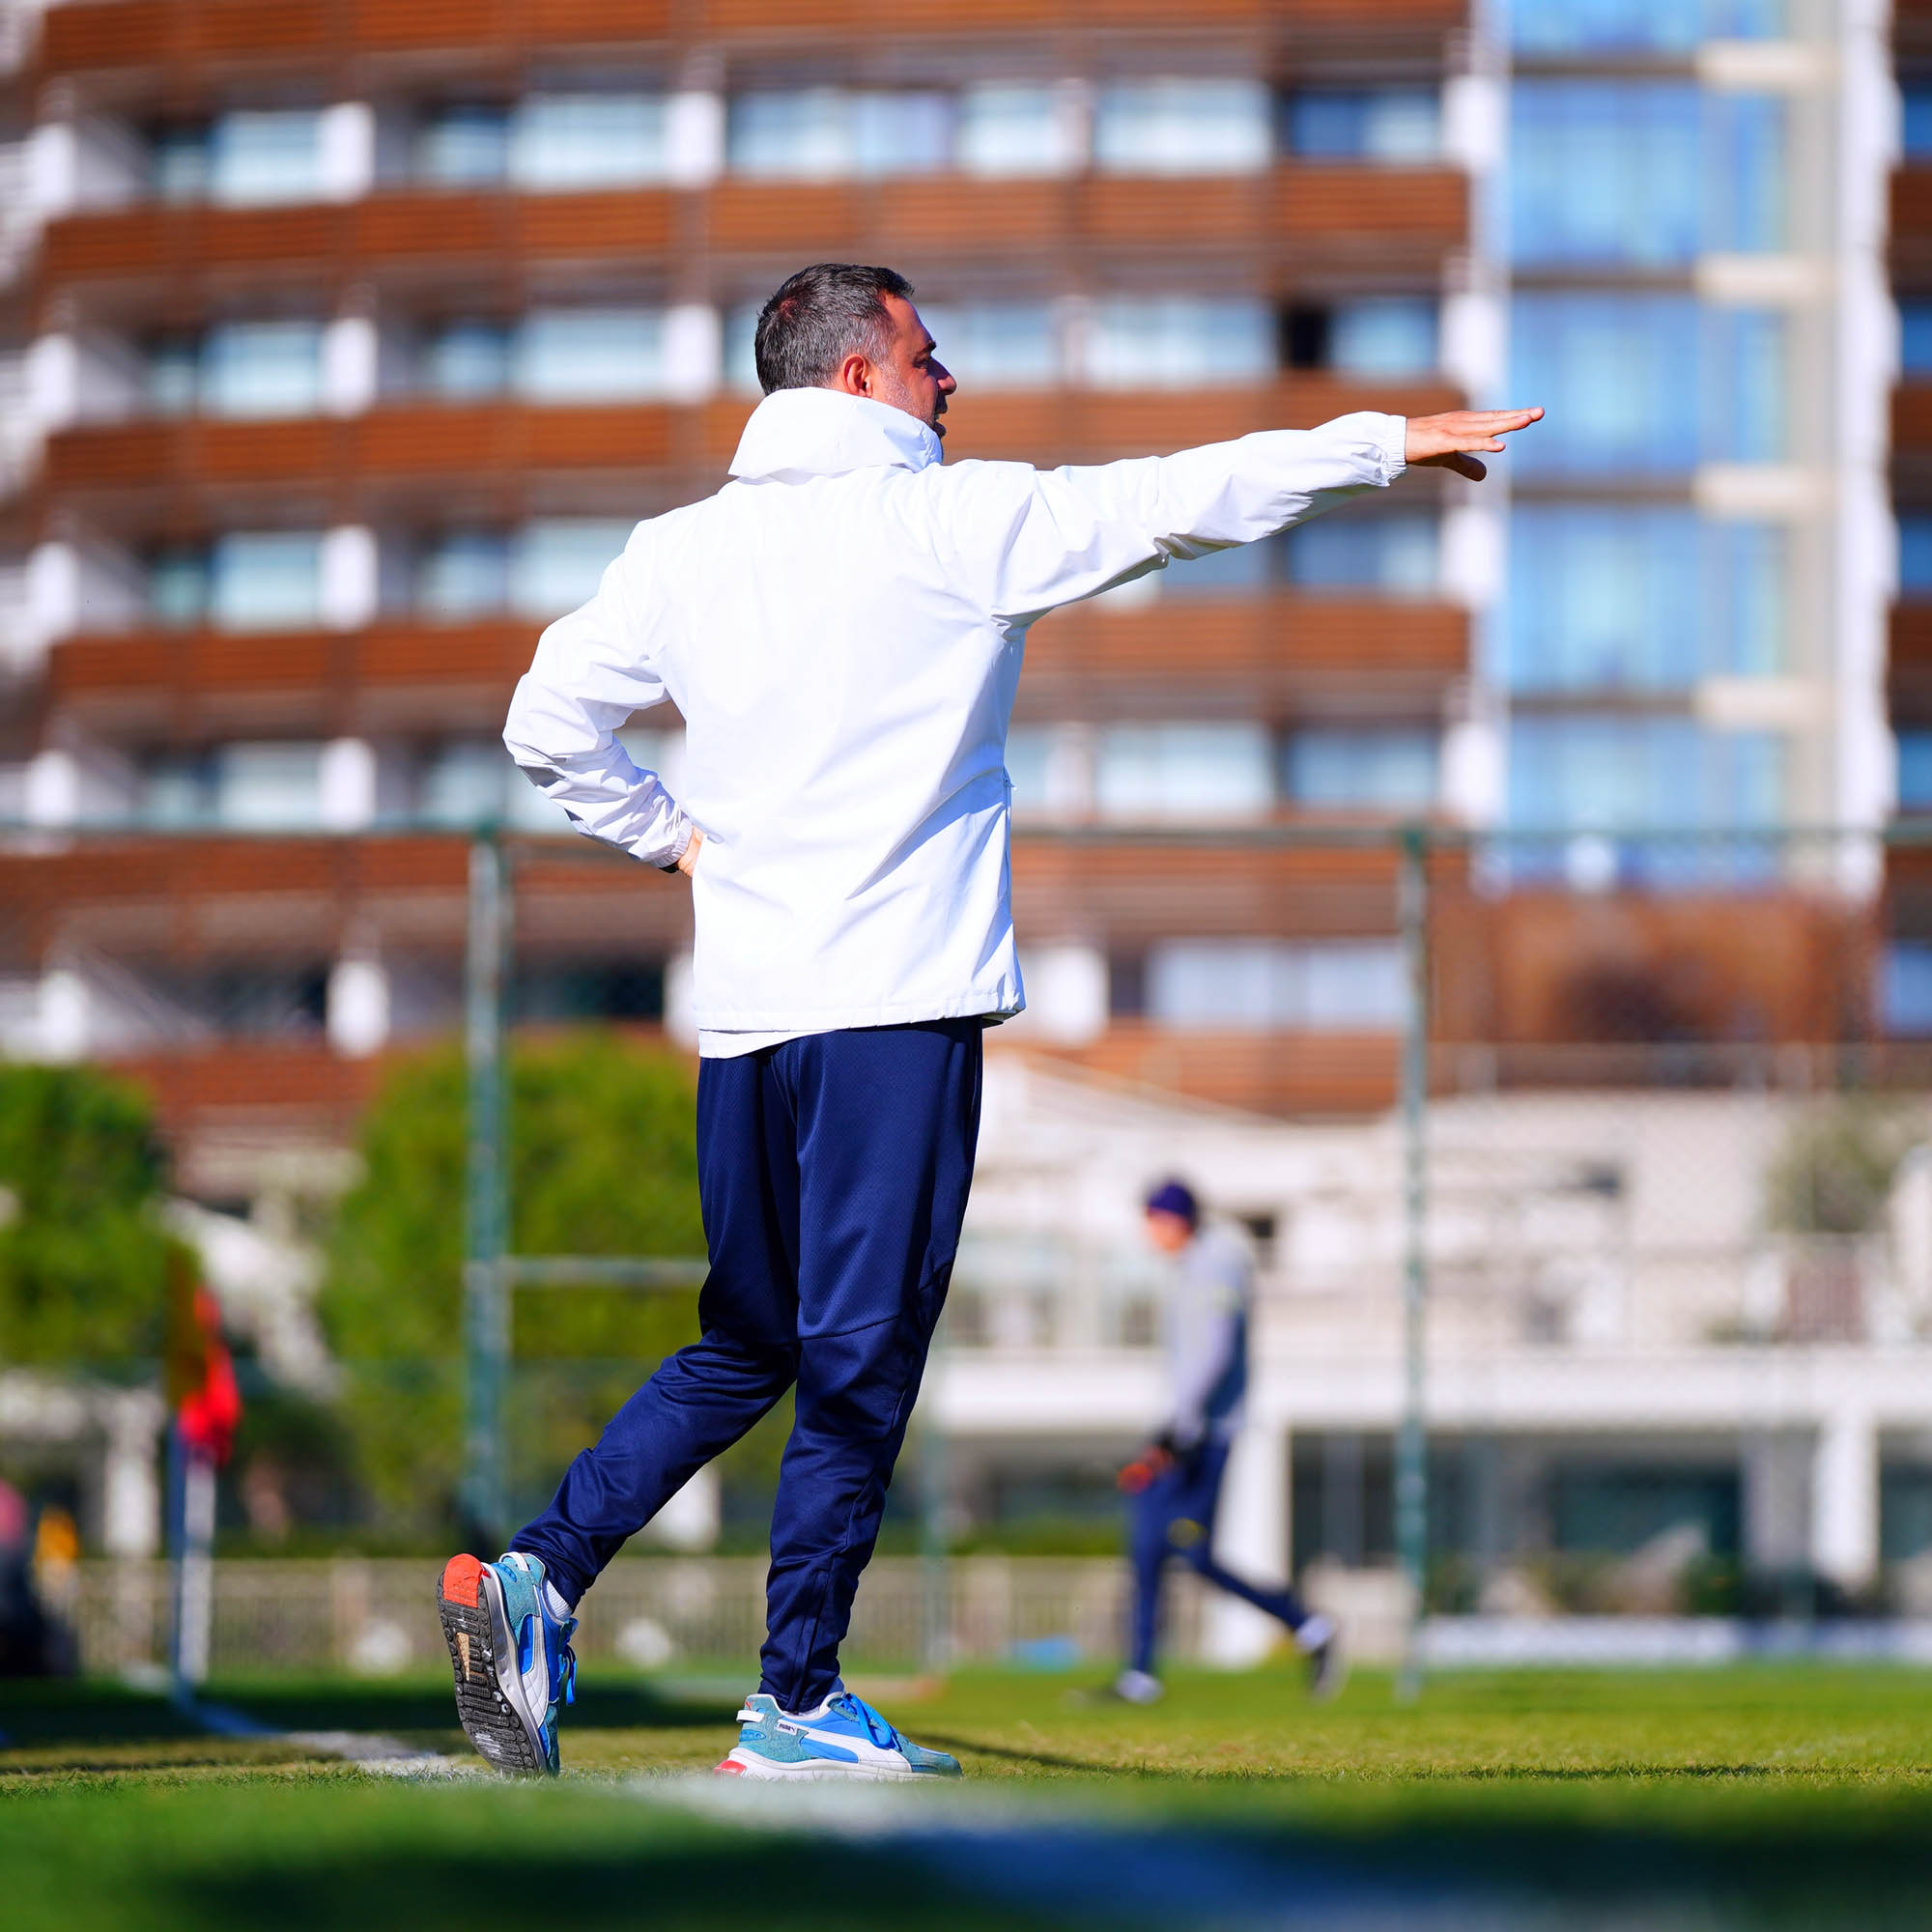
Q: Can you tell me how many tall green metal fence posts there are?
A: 2